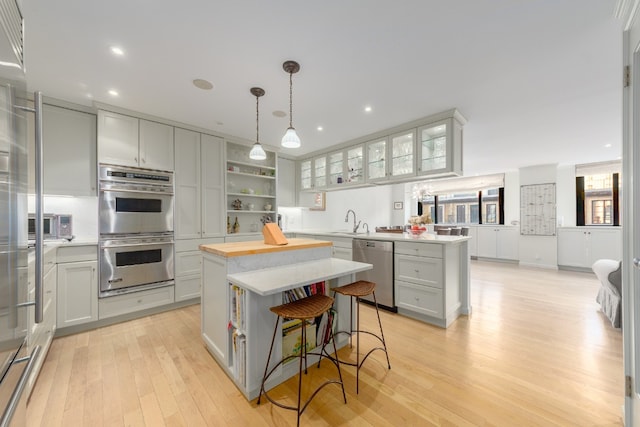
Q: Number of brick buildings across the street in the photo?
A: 1